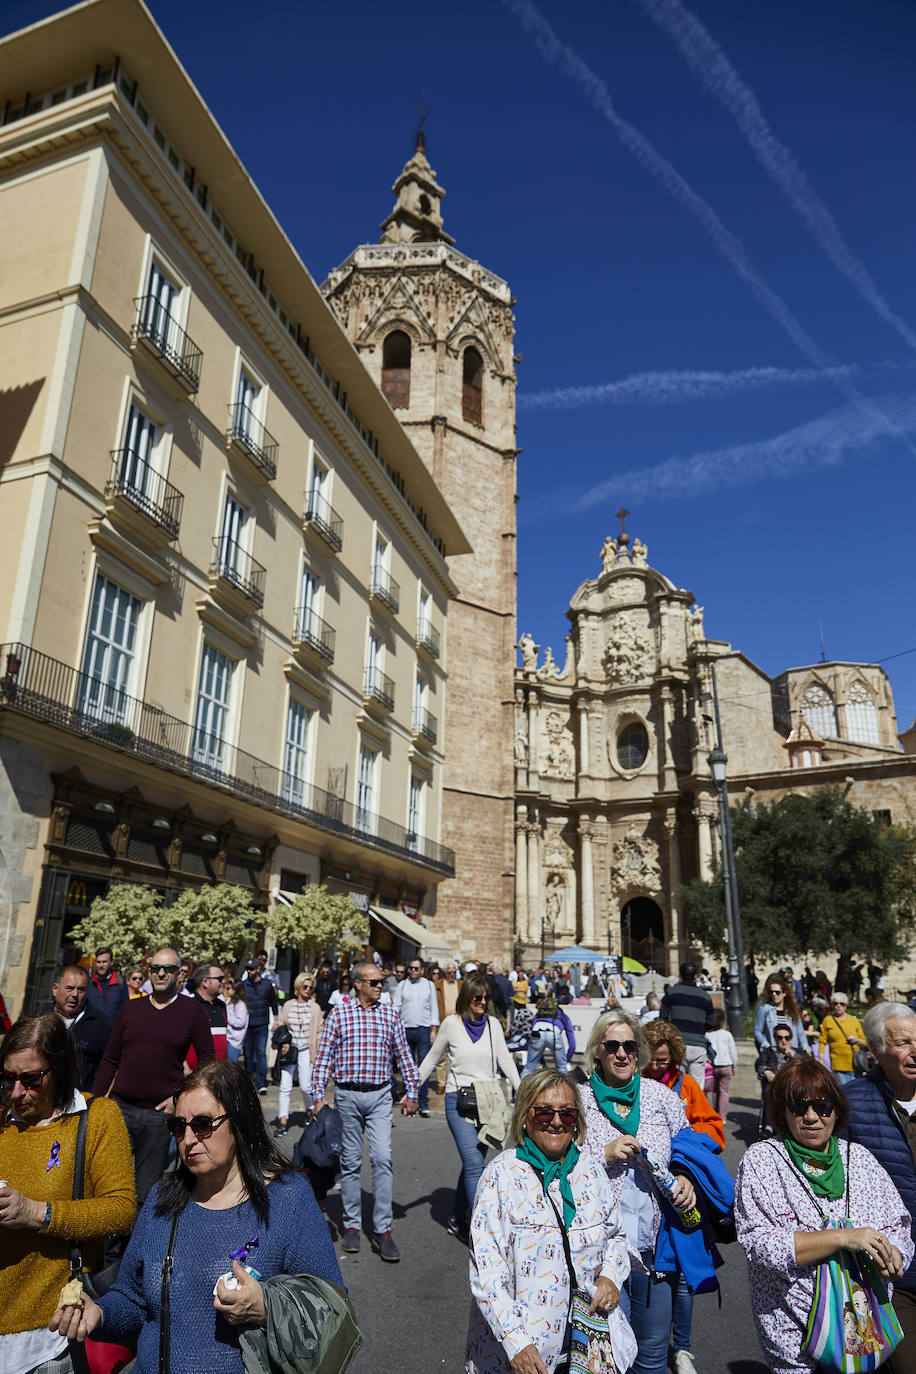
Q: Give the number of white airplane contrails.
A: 4